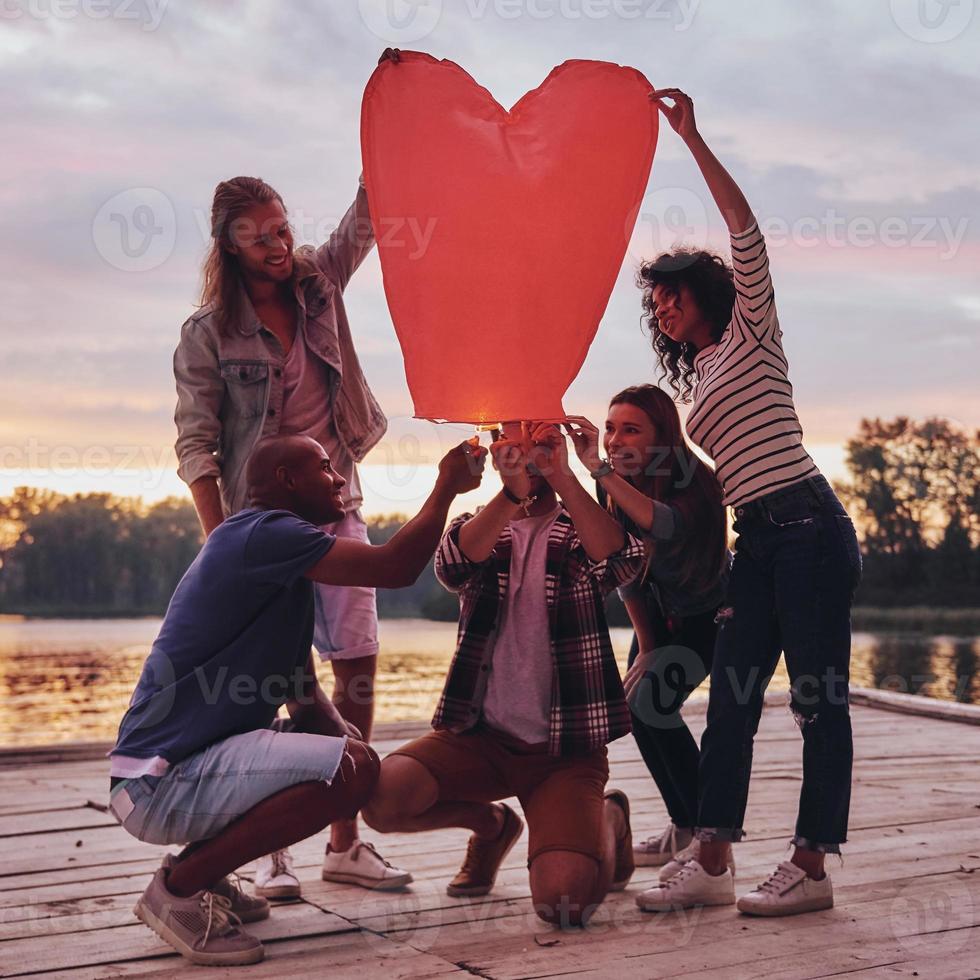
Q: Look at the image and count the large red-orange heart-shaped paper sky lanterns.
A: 1